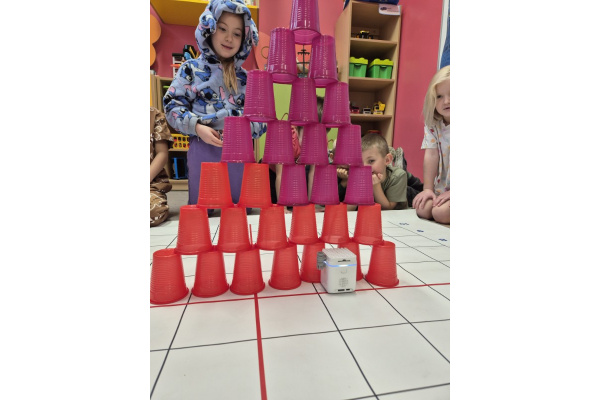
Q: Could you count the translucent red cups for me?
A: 15